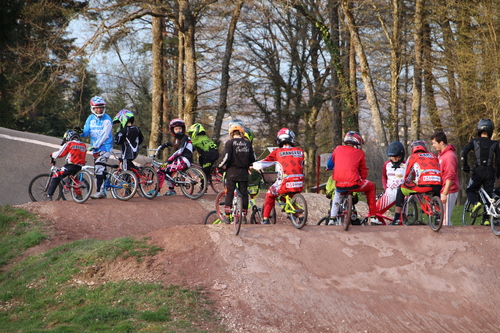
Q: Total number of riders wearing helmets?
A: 12